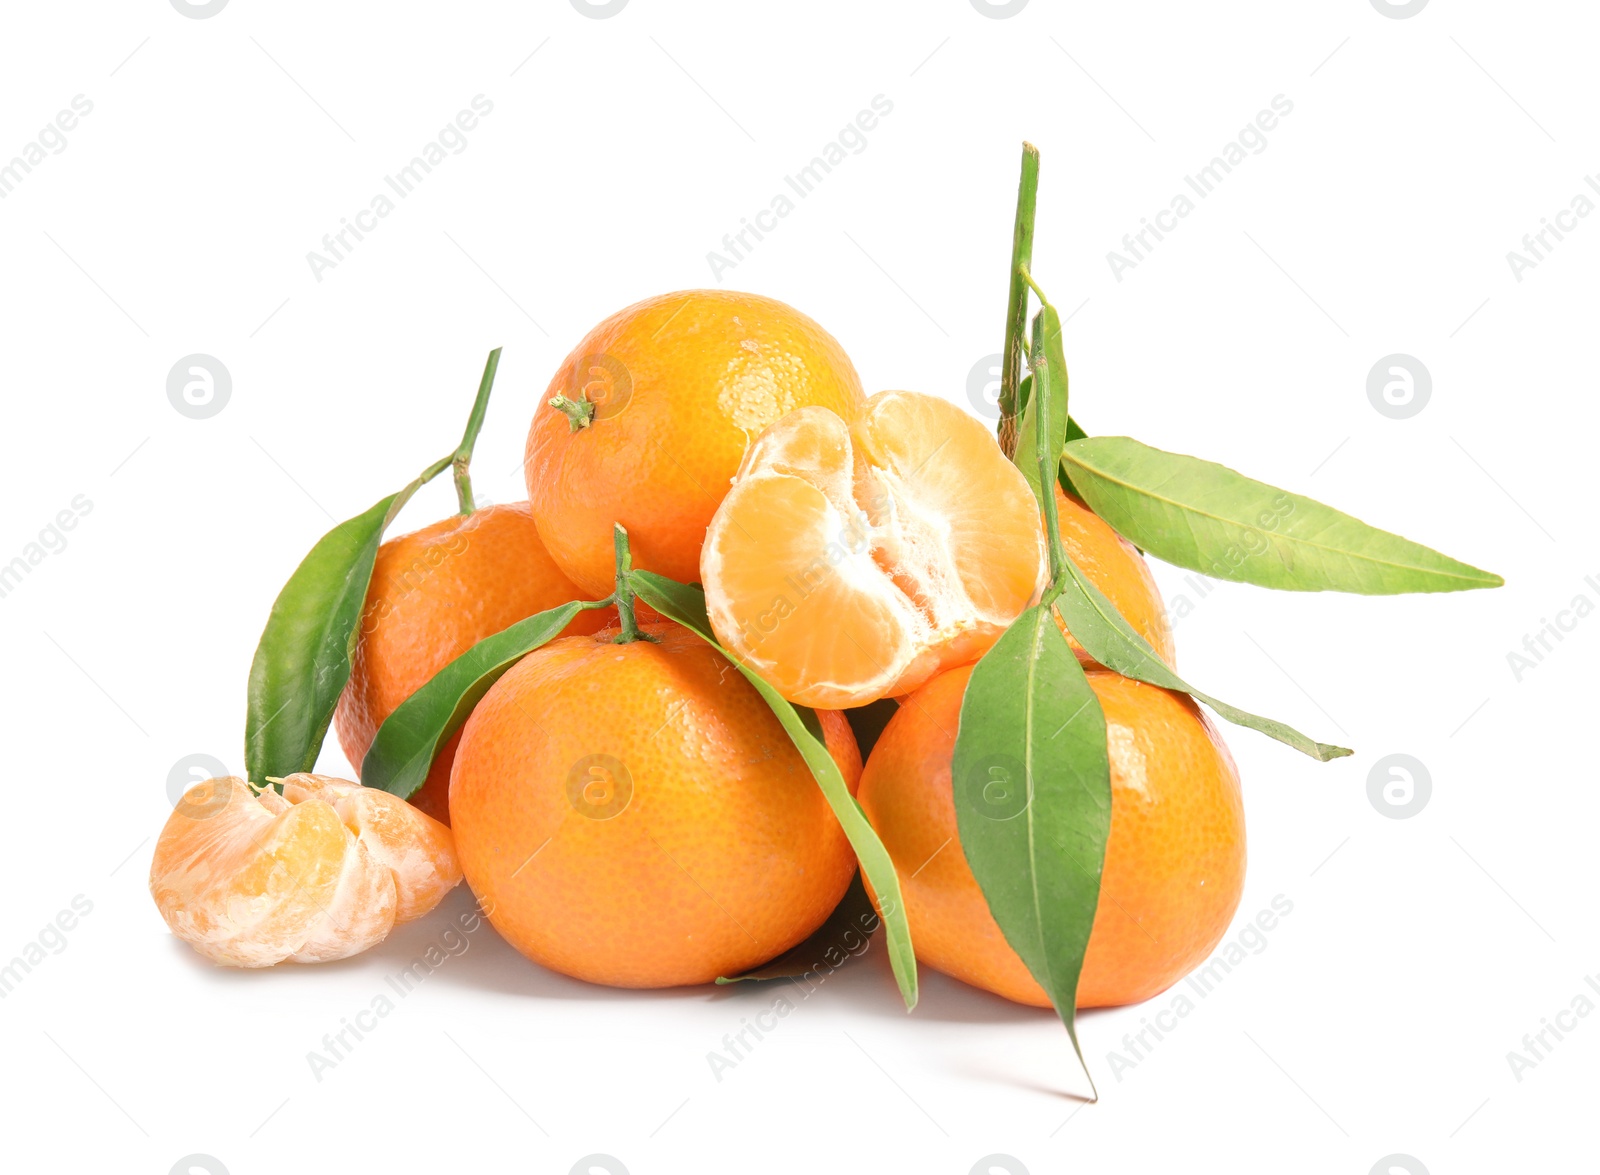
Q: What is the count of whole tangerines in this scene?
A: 5